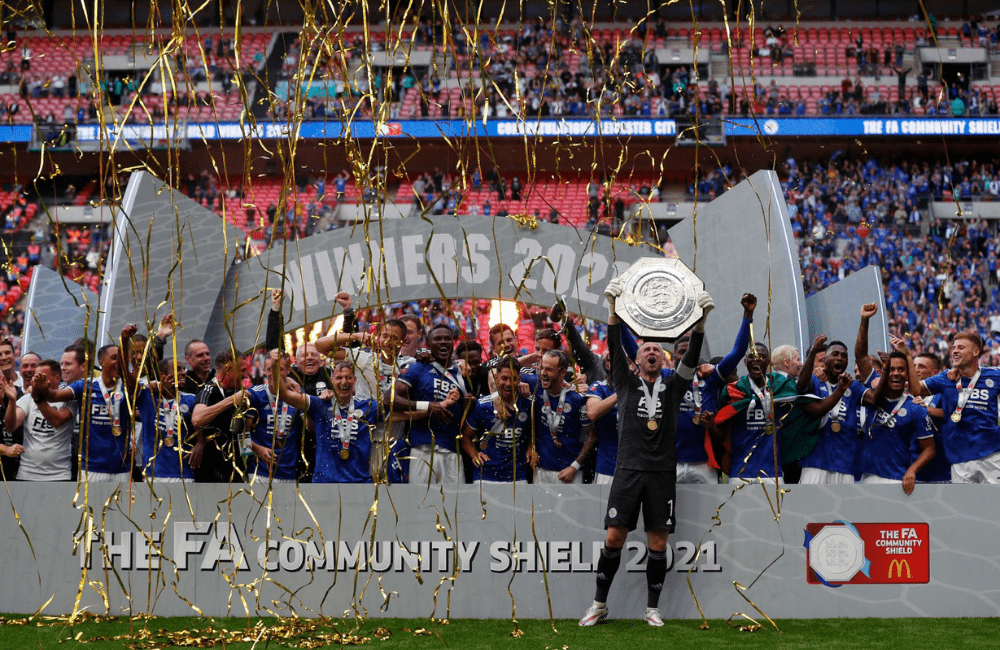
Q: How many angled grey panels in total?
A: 4